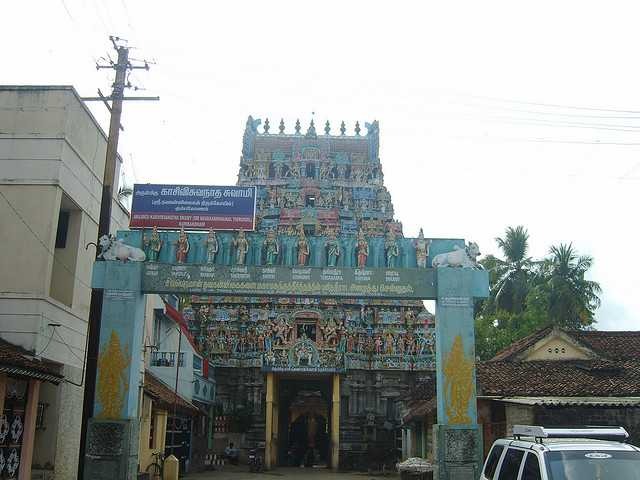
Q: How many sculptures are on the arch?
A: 12